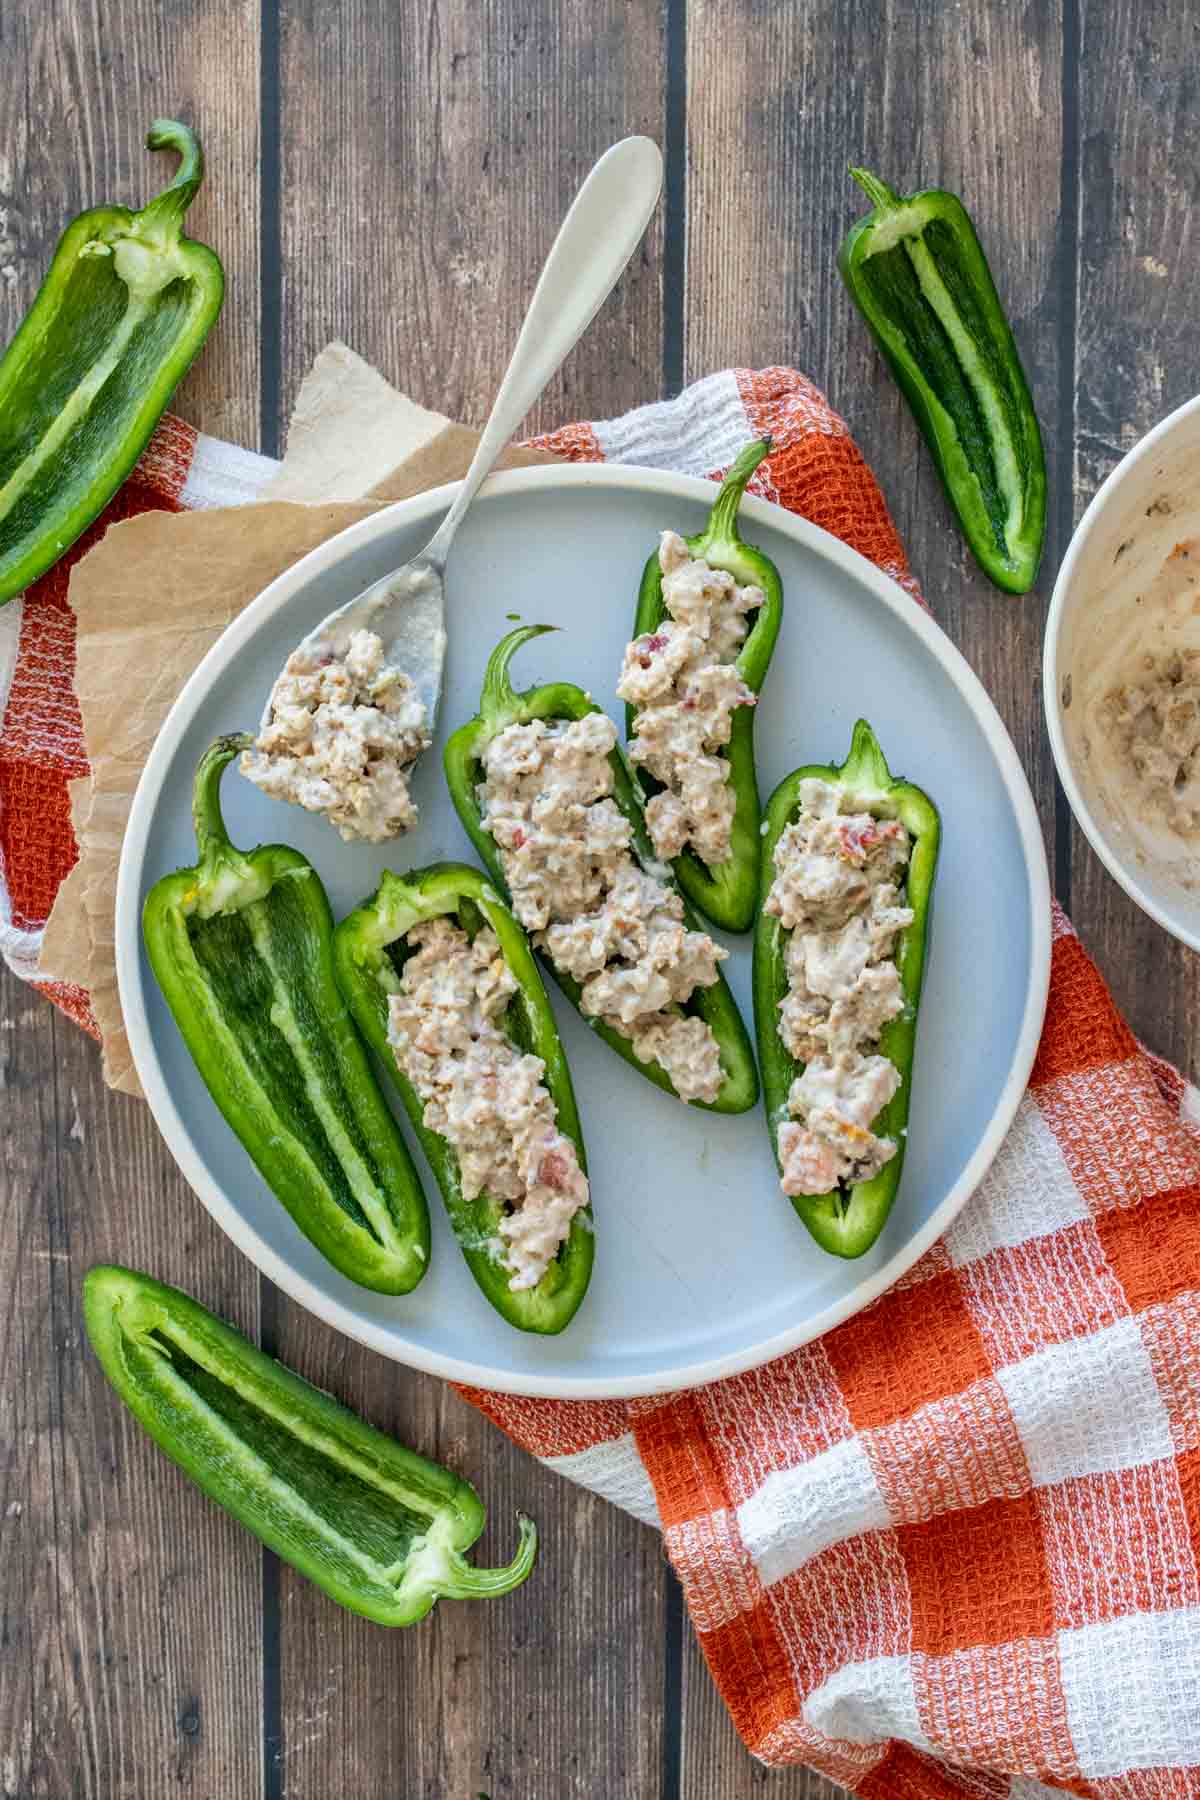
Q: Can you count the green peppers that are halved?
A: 8